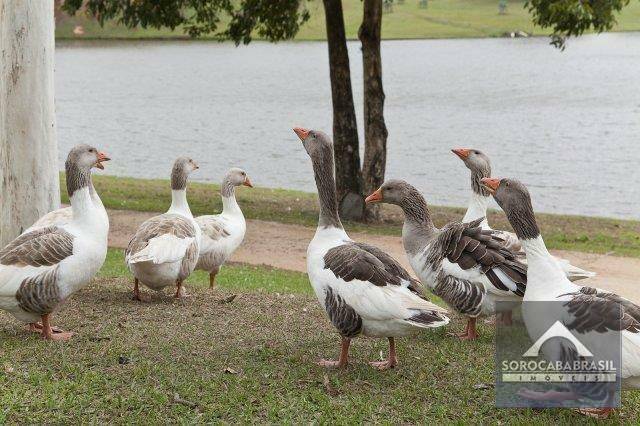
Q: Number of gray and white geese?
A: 7